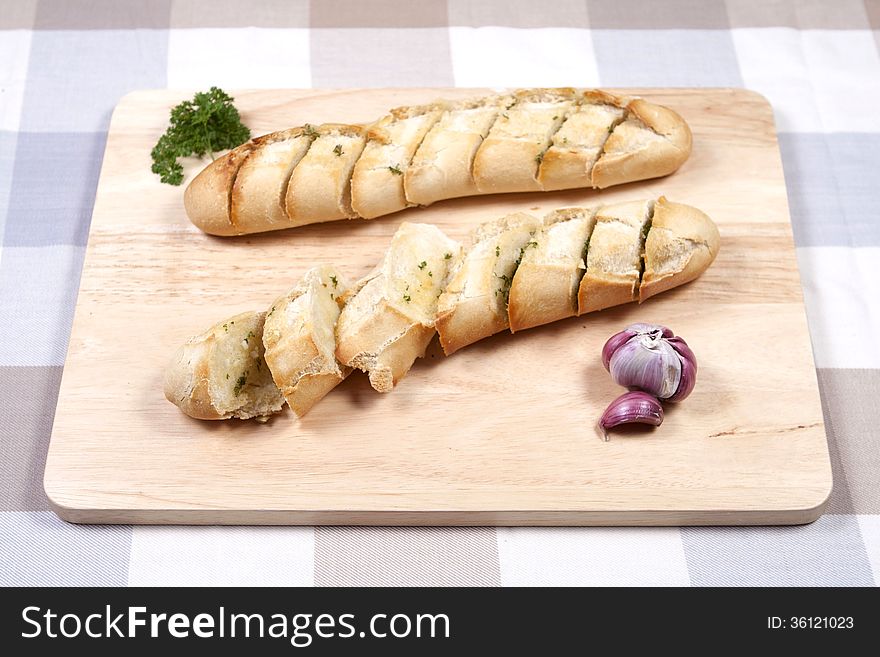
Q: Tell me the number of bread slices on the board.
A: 15